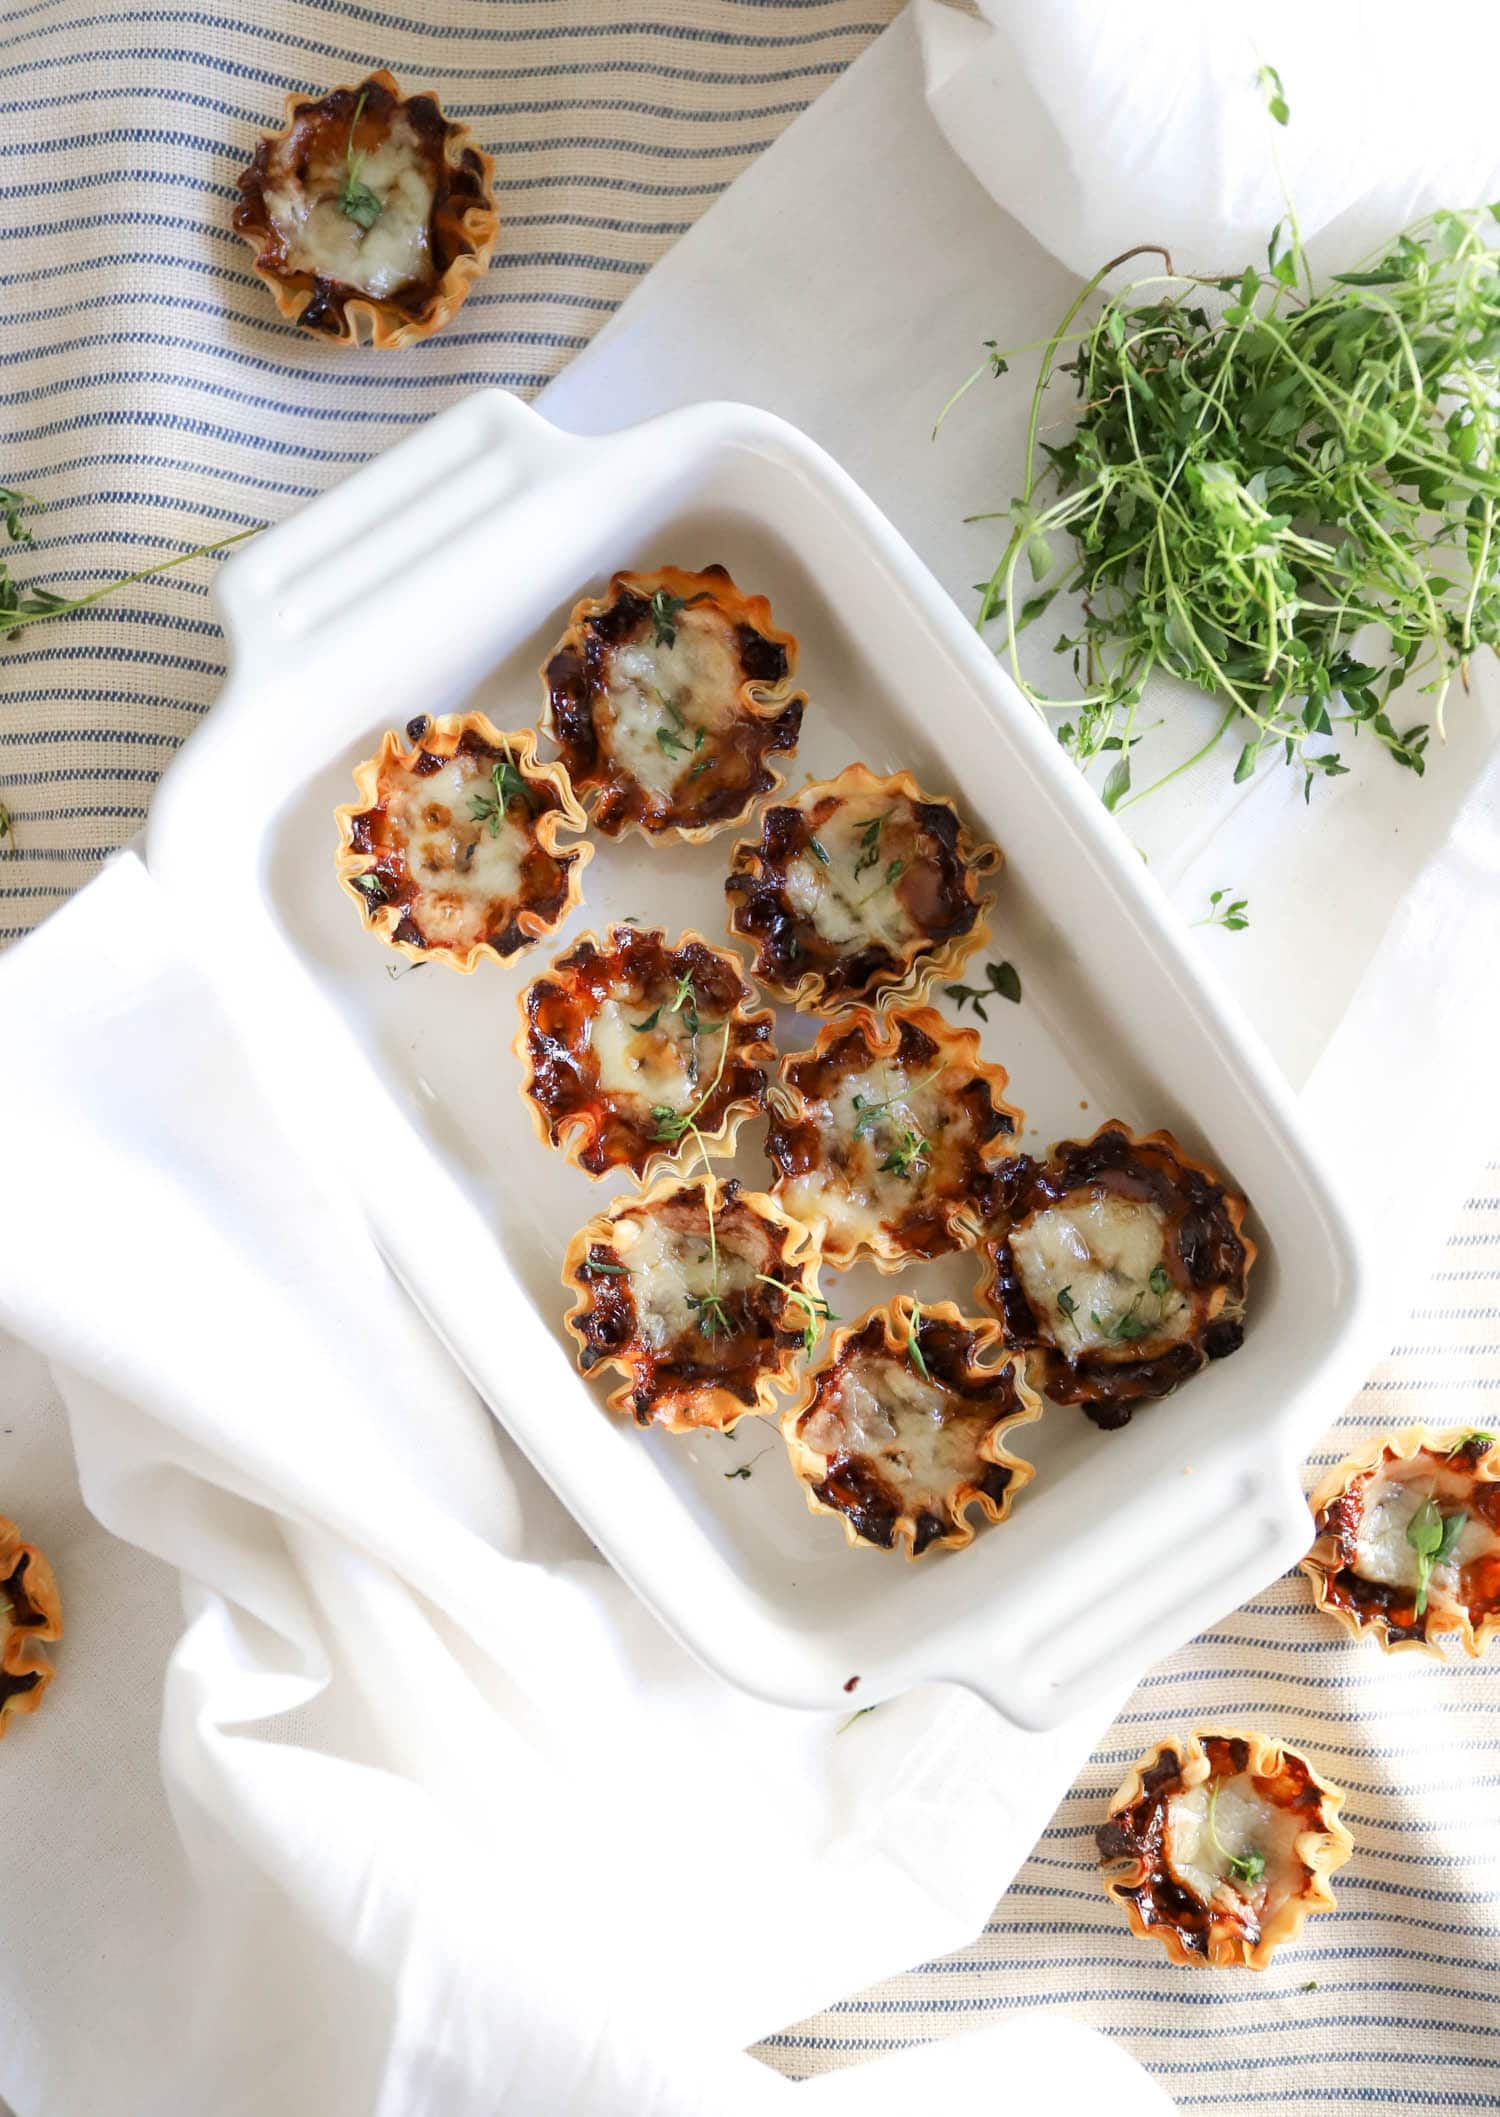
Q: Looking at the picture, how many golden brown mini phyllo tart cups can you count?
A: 12